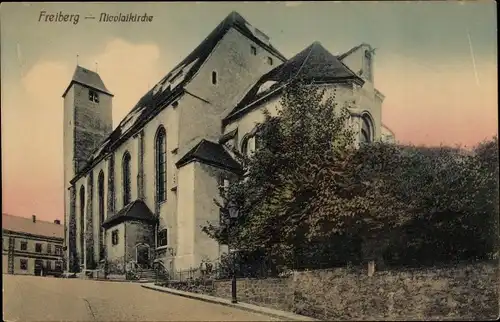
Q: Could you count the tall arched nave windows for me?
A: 4